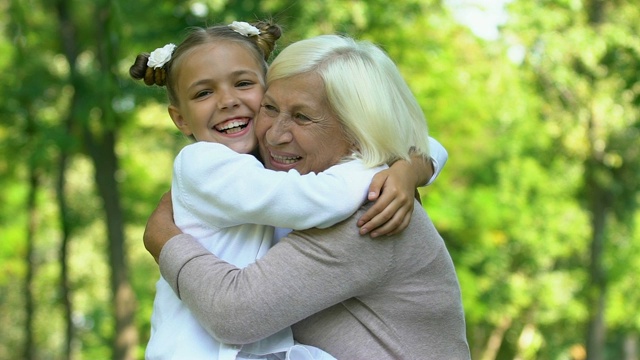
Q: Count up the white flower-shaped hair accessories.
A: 2